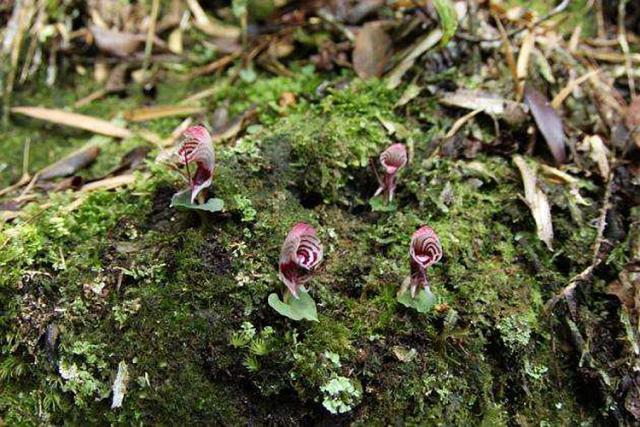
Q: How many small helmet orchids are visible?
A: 4